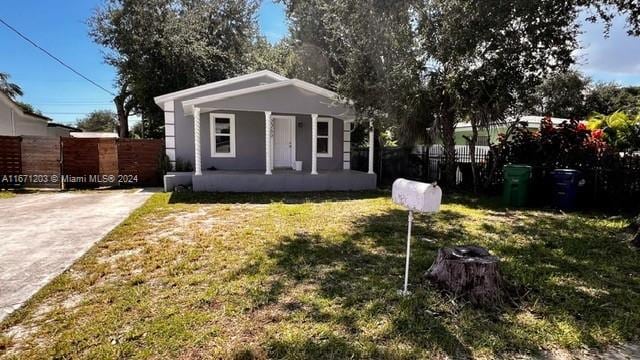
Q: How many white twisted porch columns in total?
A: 4